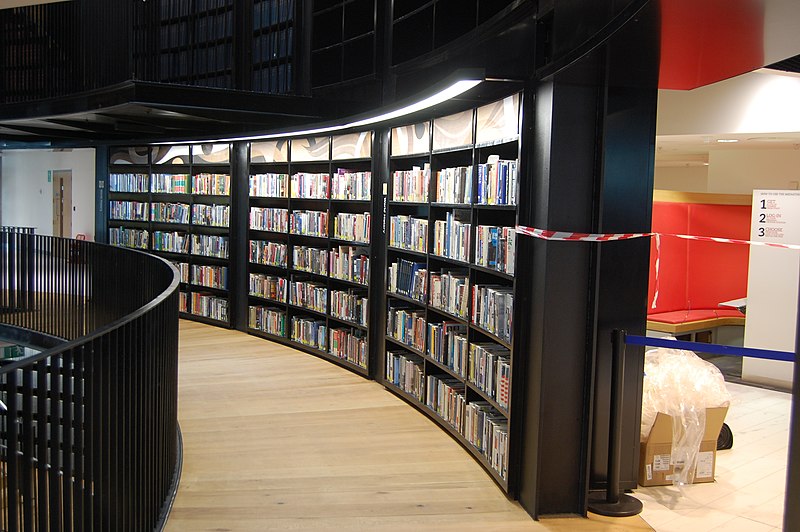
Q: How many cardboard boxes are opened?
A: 1